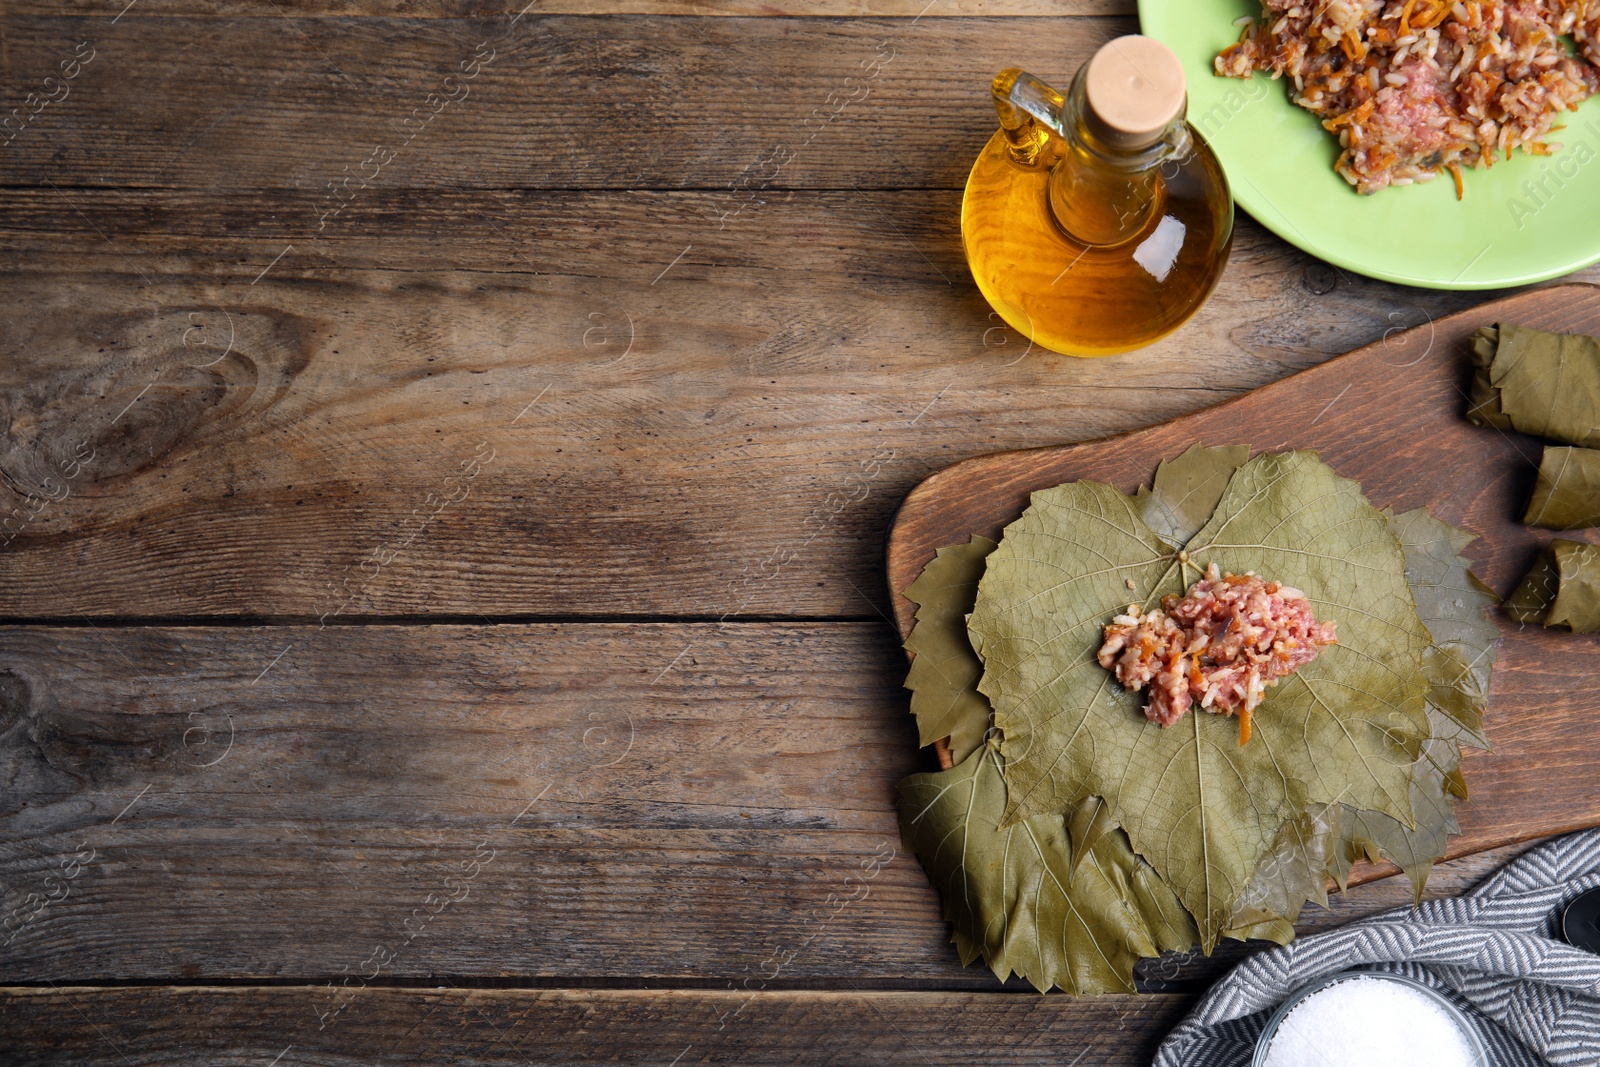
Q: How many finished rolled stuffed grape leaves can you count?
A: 3